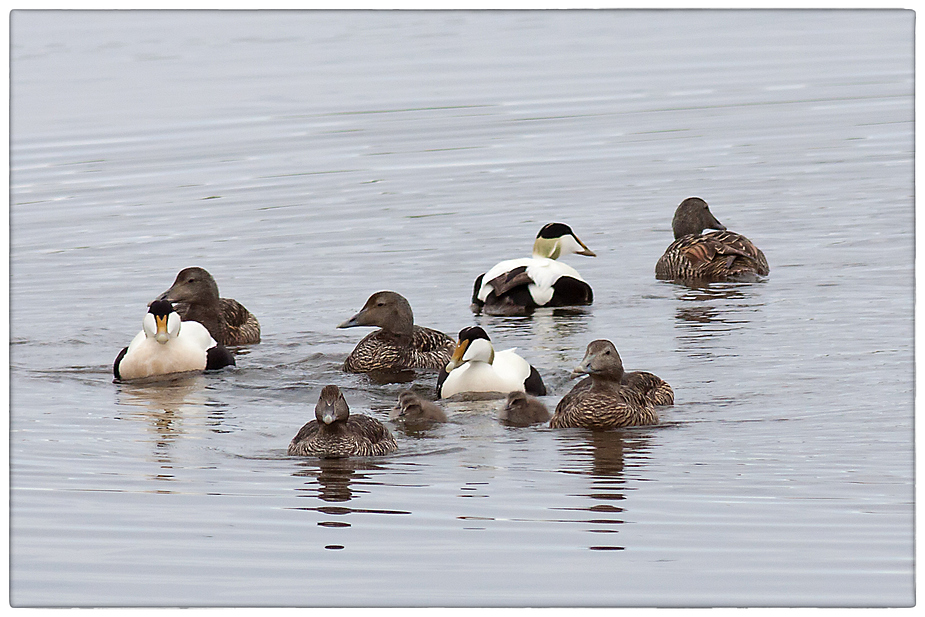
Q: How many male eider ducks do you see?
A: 3